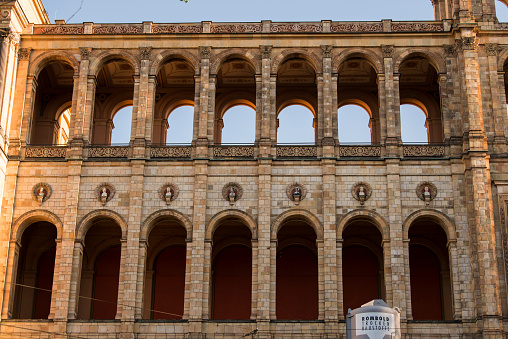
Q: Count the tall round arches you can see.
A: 14